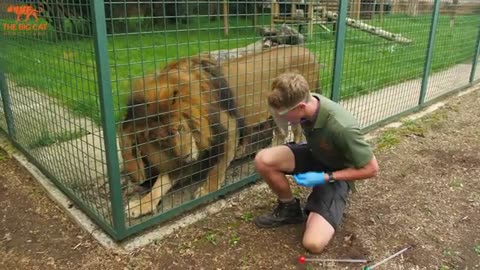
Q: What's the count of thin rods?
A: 2